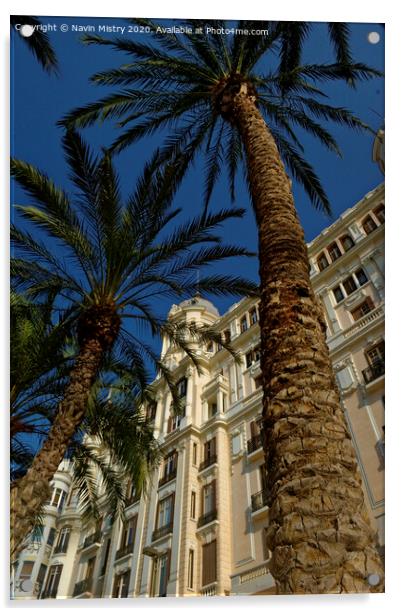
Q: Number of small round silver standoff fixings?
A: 4